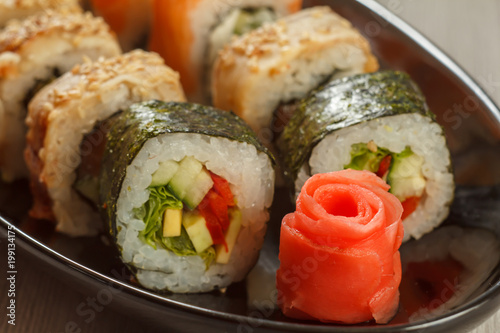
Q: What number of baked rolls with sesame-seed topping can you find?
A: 4